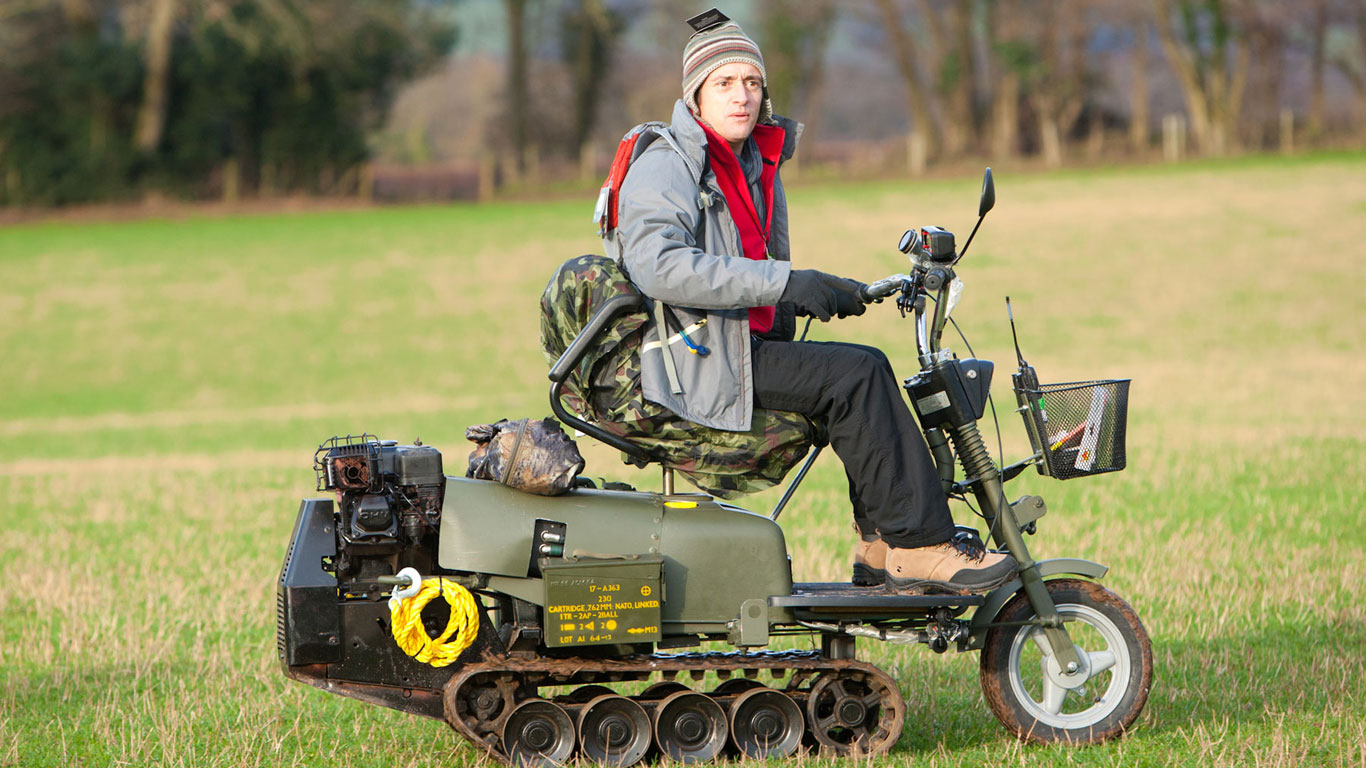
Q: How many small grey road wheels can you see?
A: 4